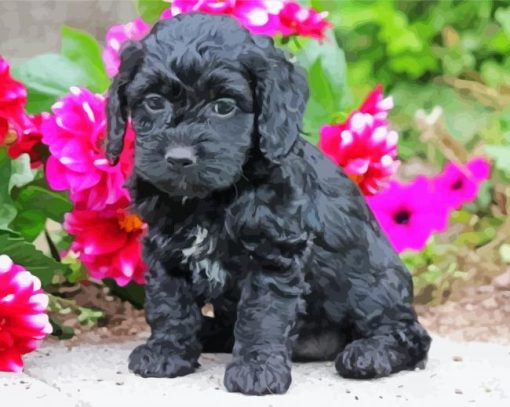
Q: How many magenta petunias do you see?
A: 2